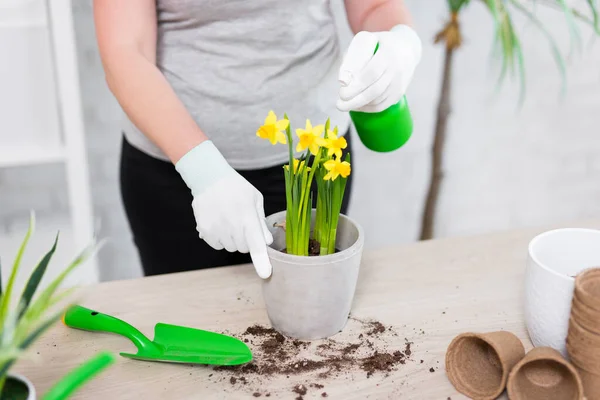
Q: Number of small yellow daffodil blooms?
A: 5